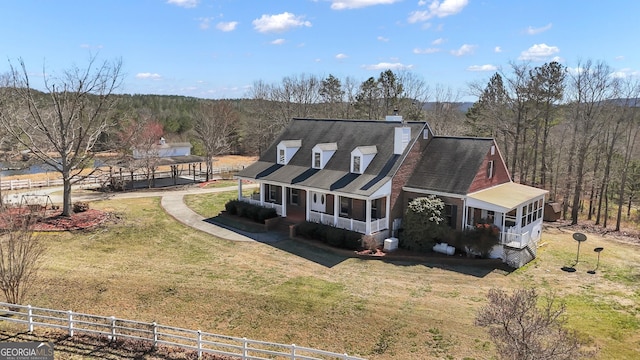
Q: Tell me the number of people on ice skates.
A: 0